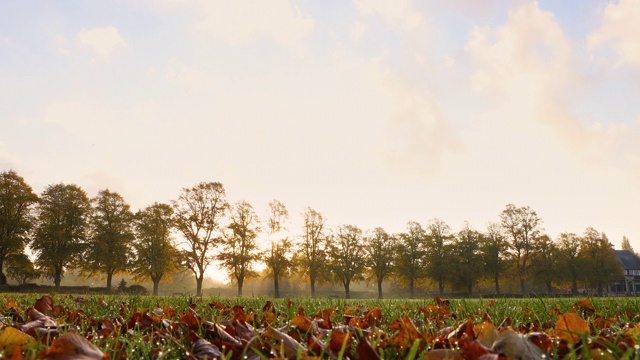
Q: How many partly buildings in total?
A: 1